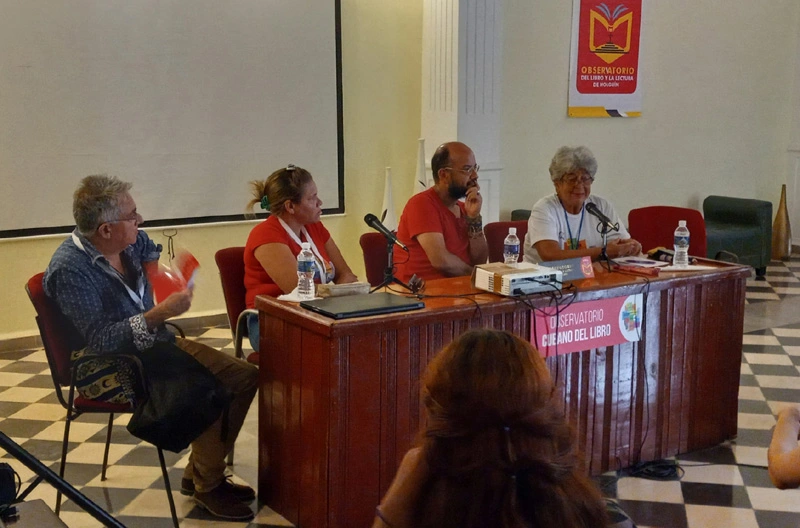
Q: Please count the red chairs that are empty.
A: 1